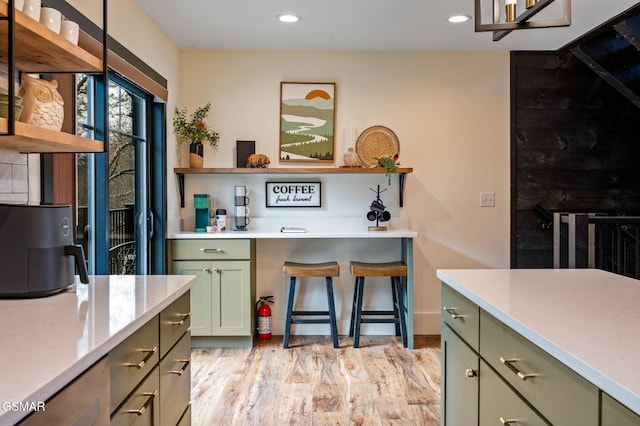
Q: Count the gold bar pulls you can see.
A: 8